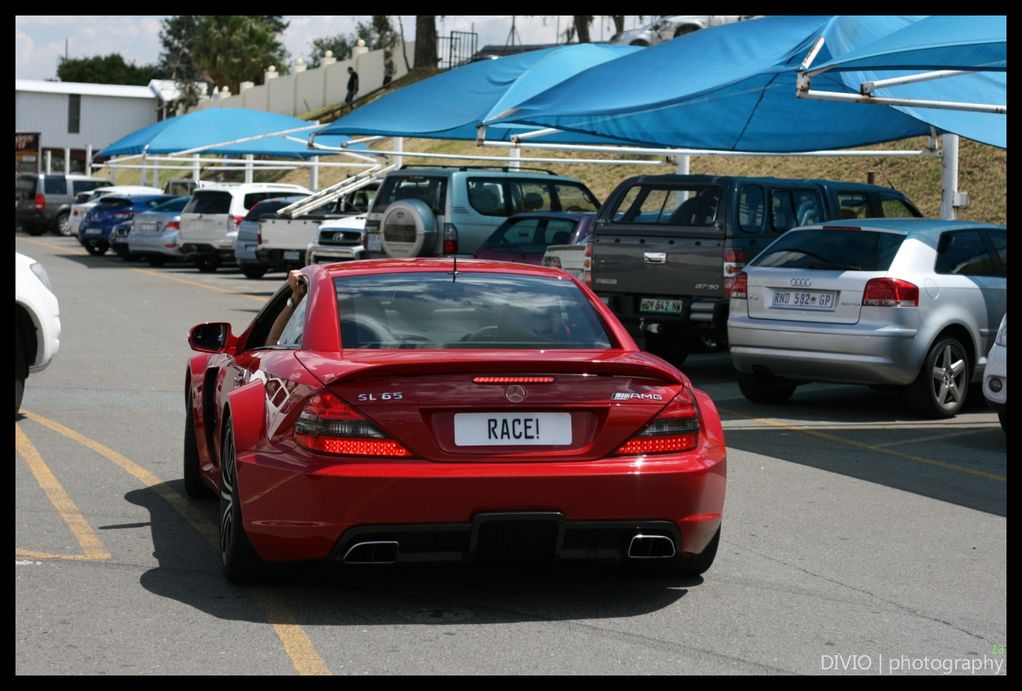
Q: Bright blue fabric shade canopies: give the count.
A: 4